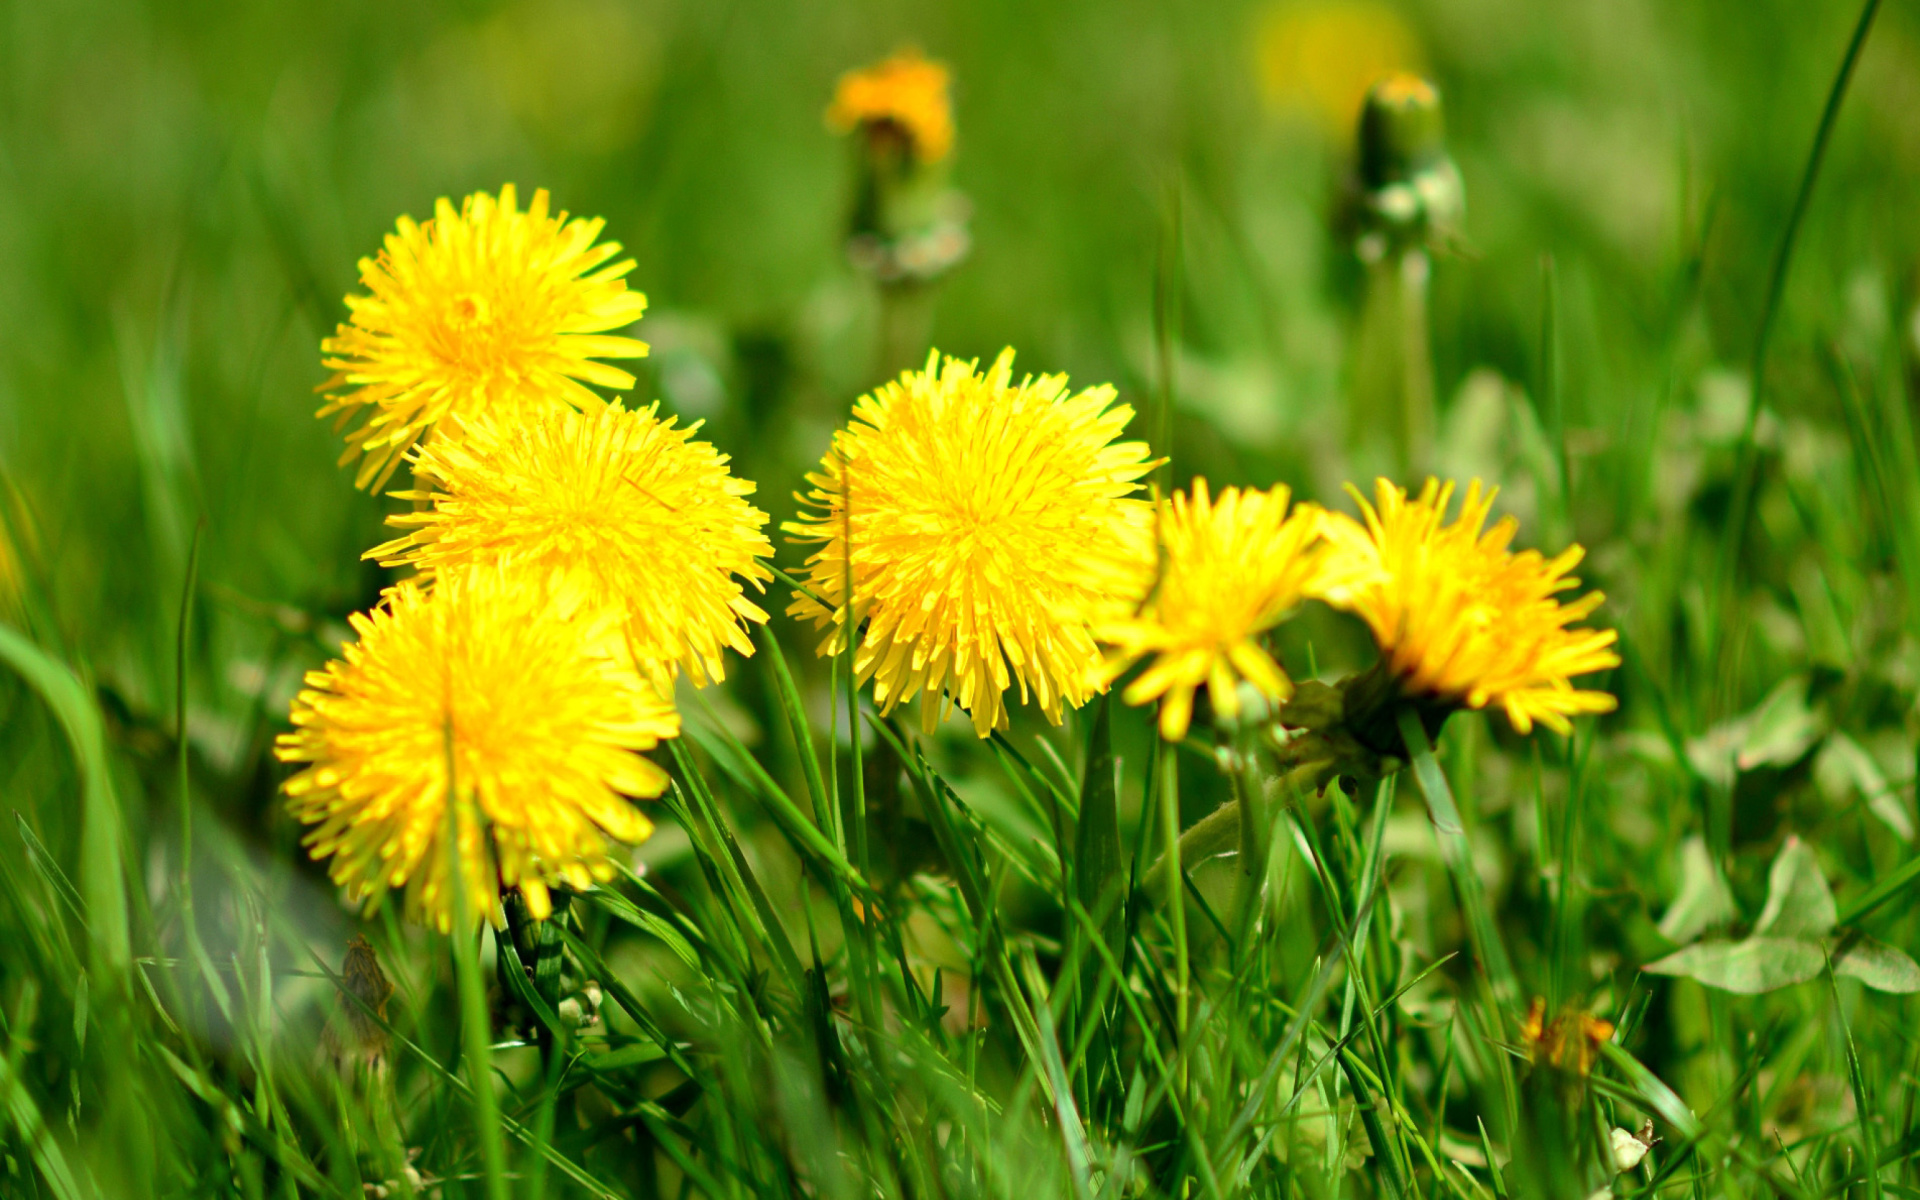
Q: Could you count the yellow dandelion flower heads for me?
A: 6